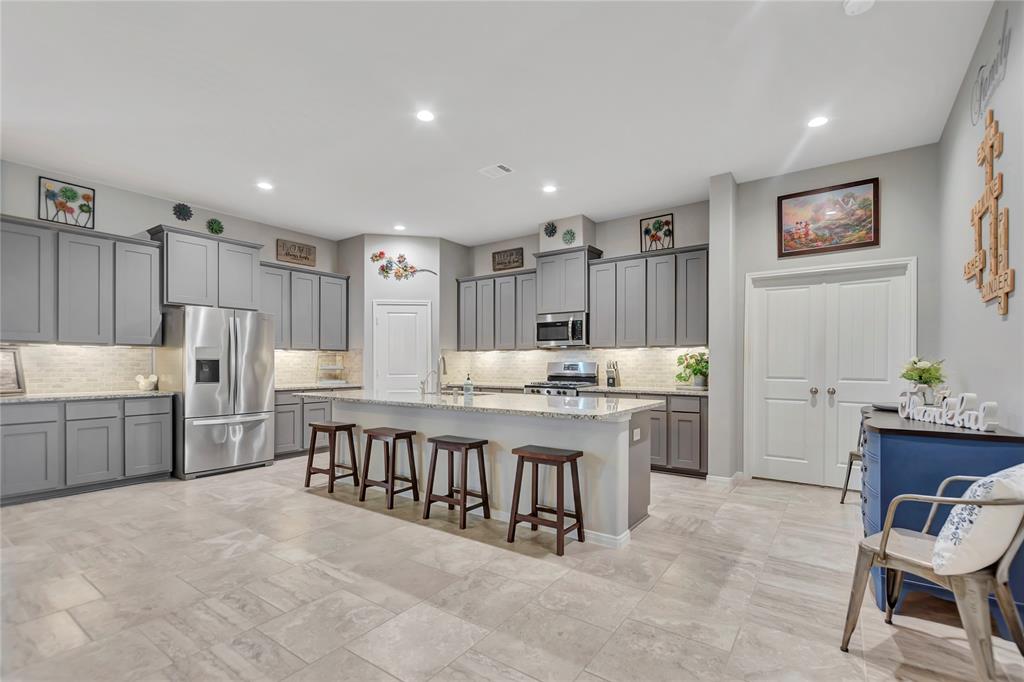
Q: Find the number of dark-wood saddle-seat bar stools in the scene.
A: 4